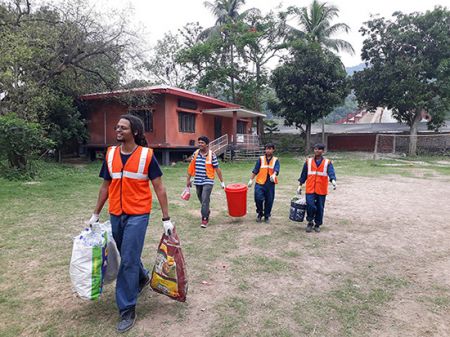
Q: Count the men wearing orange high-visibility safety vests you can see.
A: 4